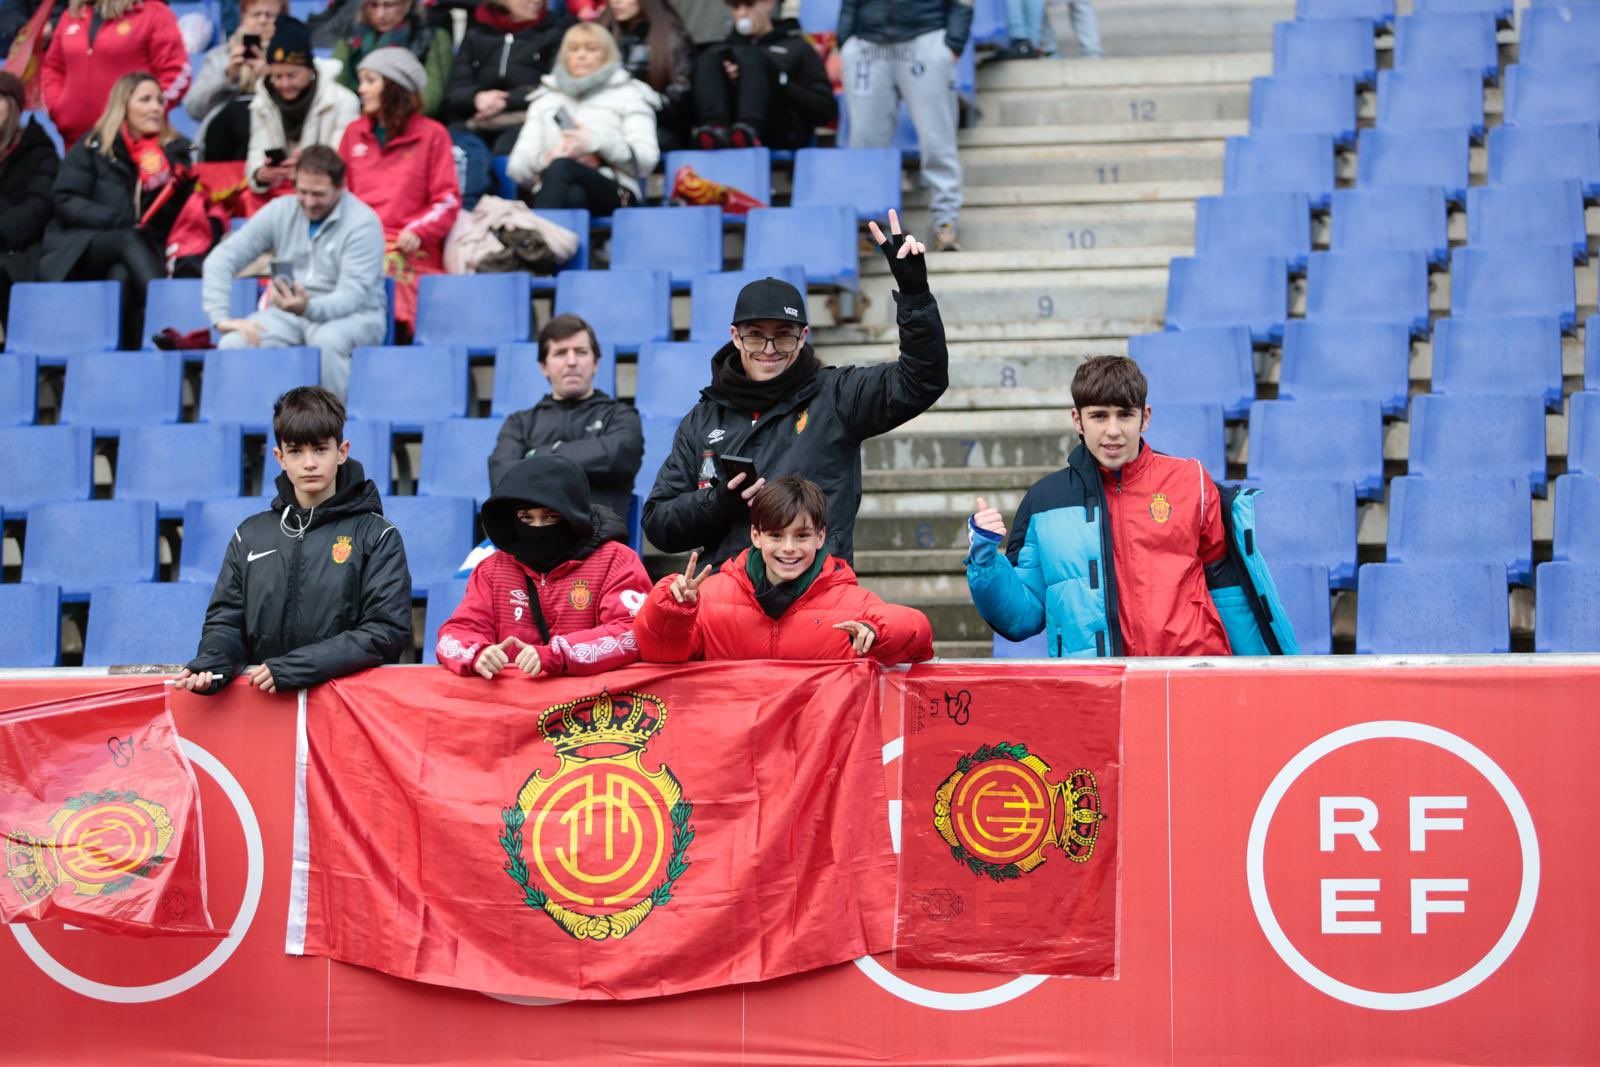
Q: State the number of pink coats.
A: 1